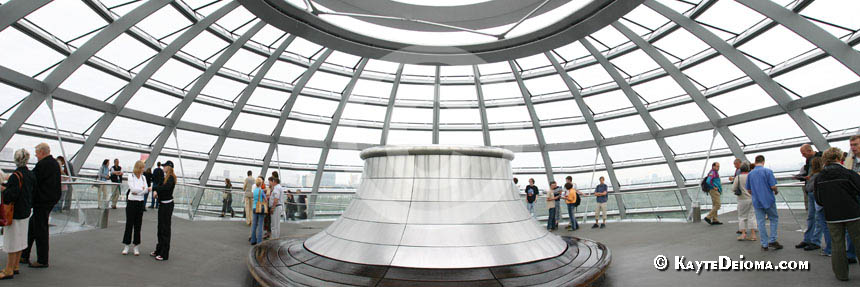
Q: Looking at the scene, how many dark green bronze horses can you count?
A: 0